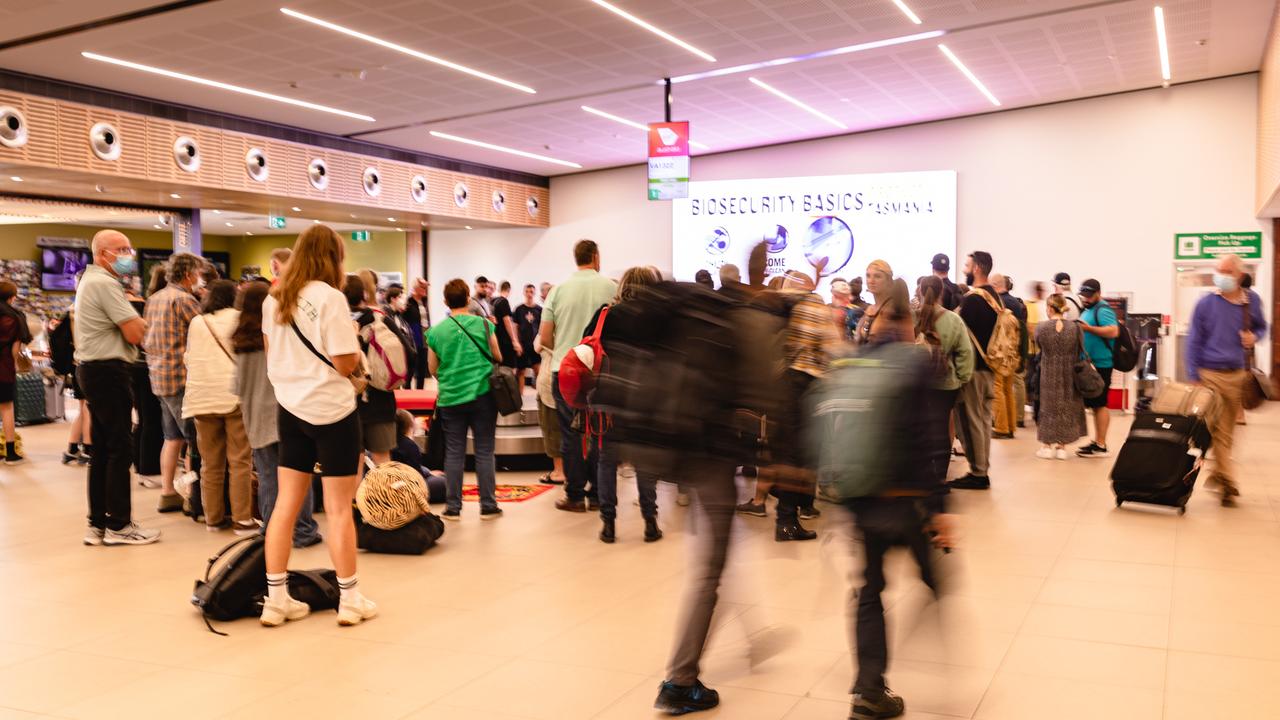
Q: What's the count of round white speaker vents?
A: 10